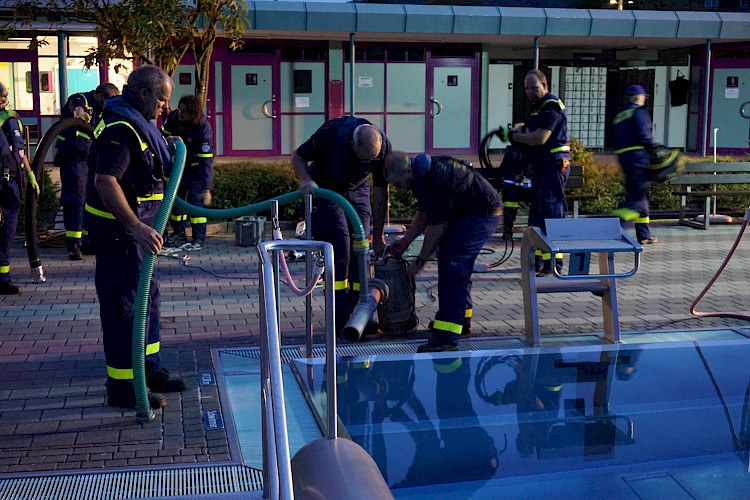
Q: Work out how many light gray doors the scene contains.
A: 4